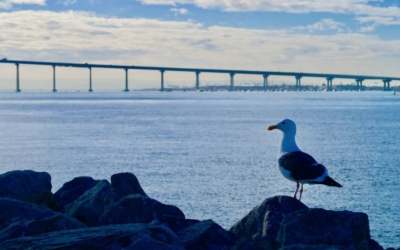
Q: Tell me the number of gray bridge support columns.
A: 12